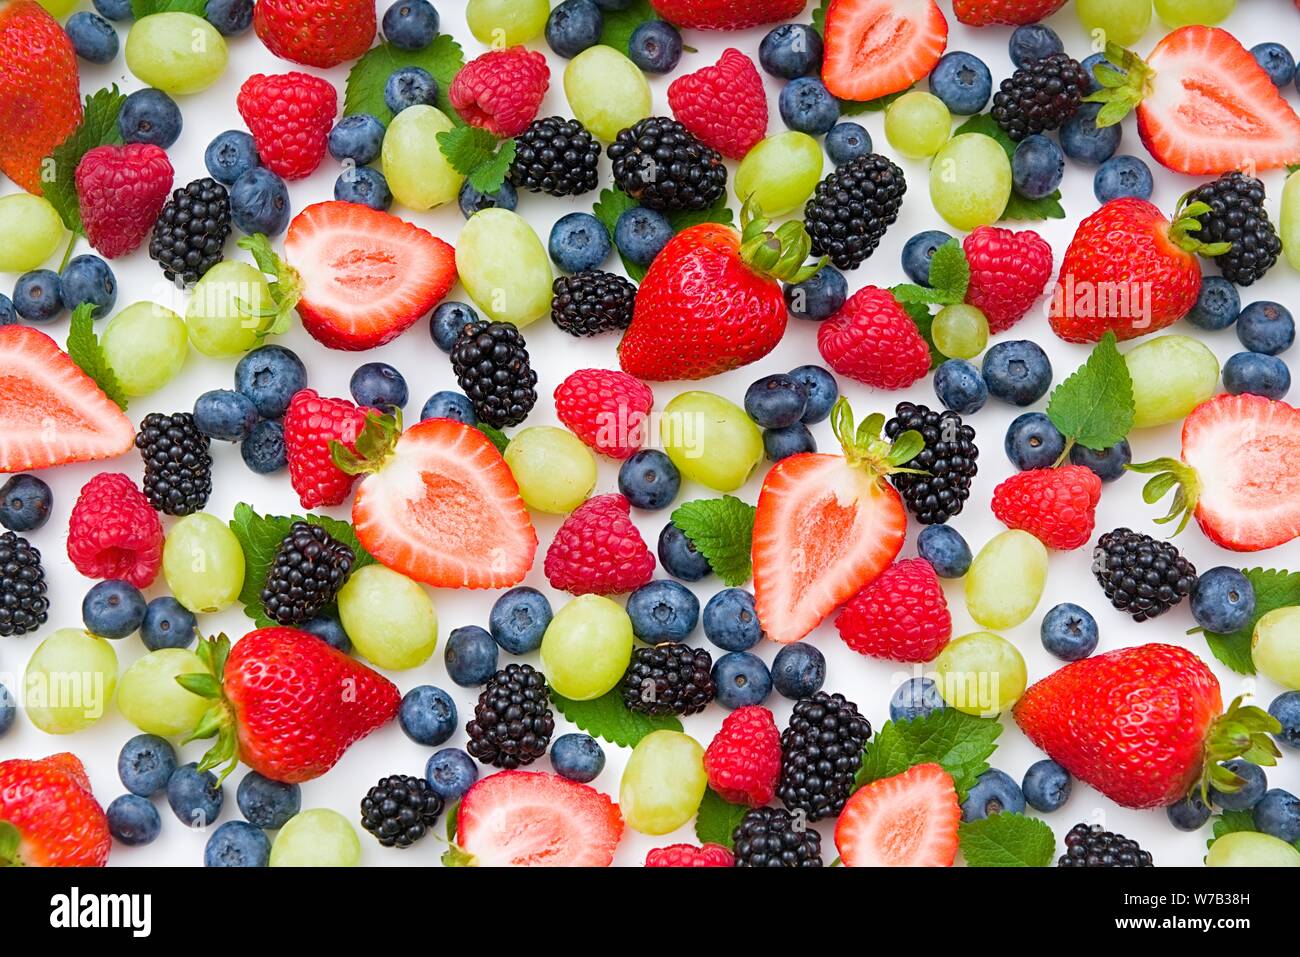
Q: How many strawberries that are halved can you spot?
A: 9